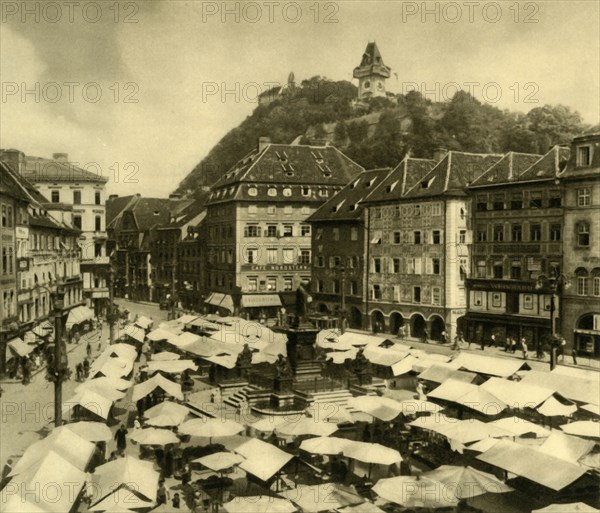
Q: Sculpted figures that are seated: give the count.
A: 3